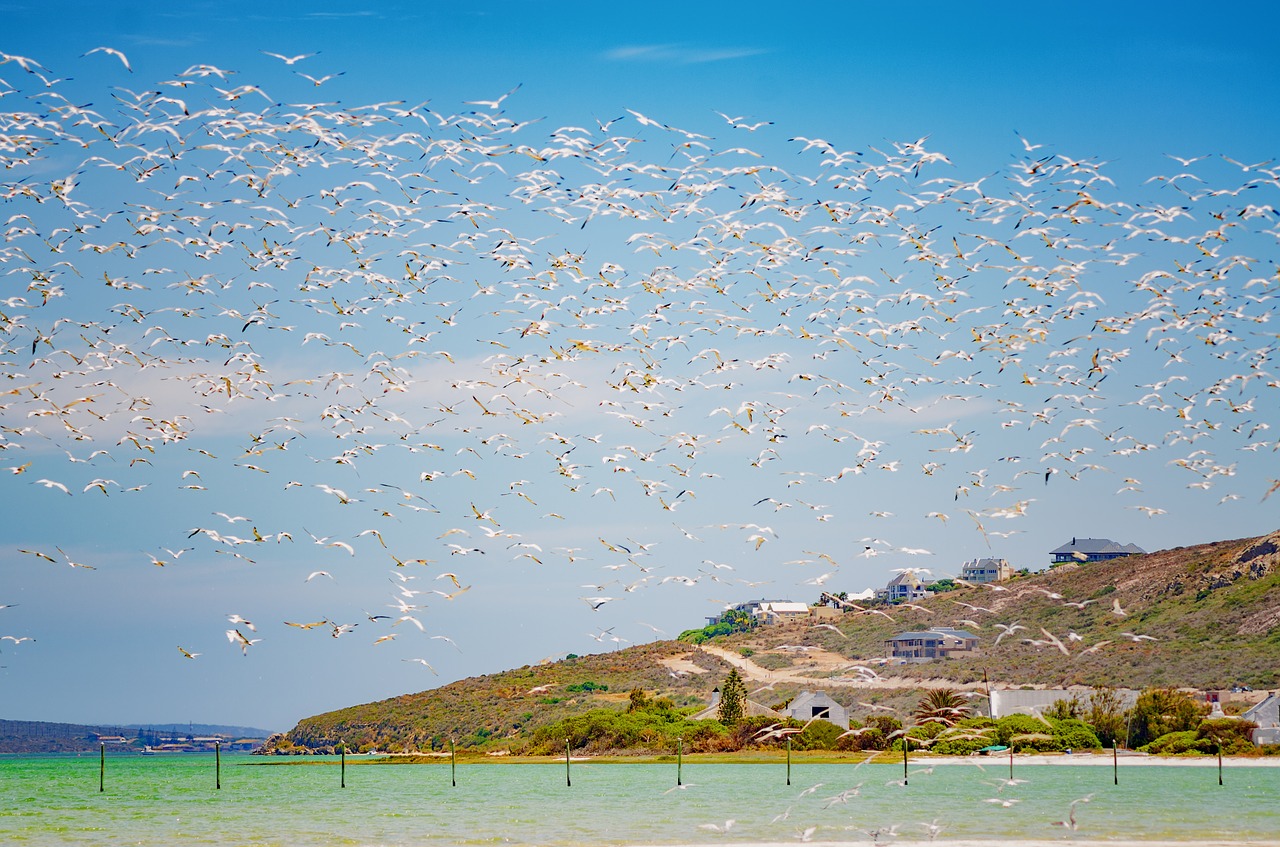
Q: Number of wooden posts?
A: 11